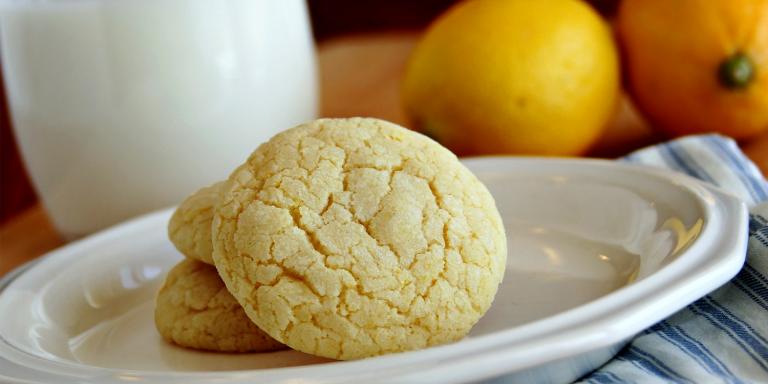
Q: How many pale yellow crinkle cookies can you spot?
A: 3